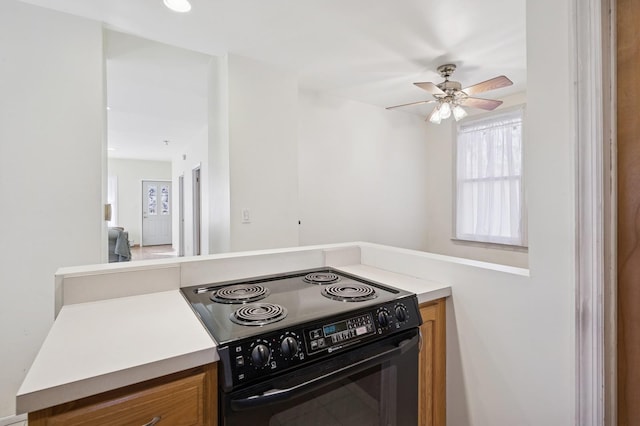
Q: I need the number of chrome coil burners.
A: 4